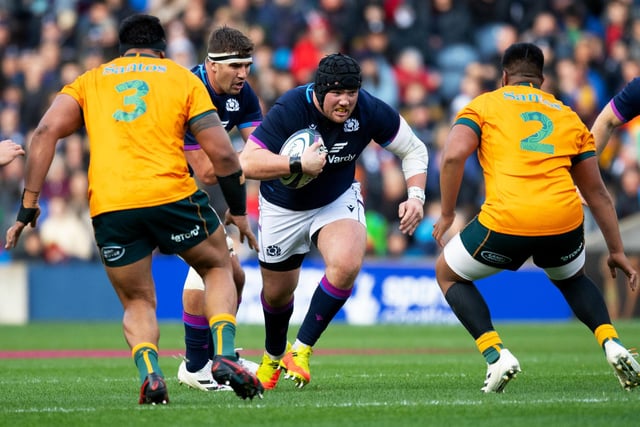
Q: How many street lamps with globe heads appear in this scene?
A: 0